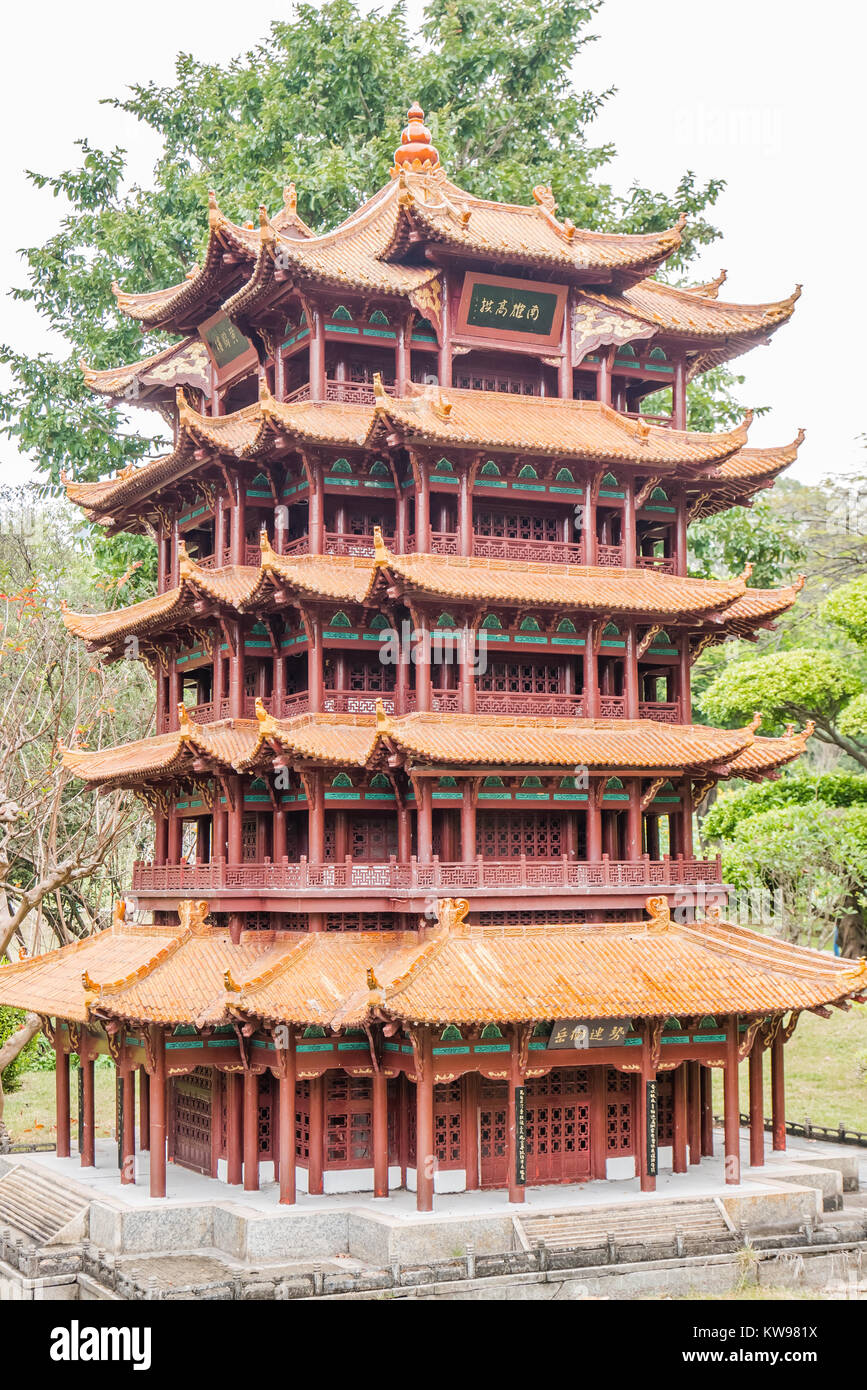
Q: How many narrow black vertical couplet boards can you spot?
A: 4